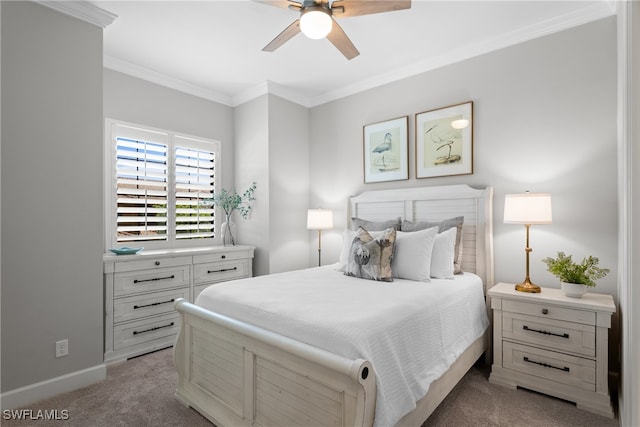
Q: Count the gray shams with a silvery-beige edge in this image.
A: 2